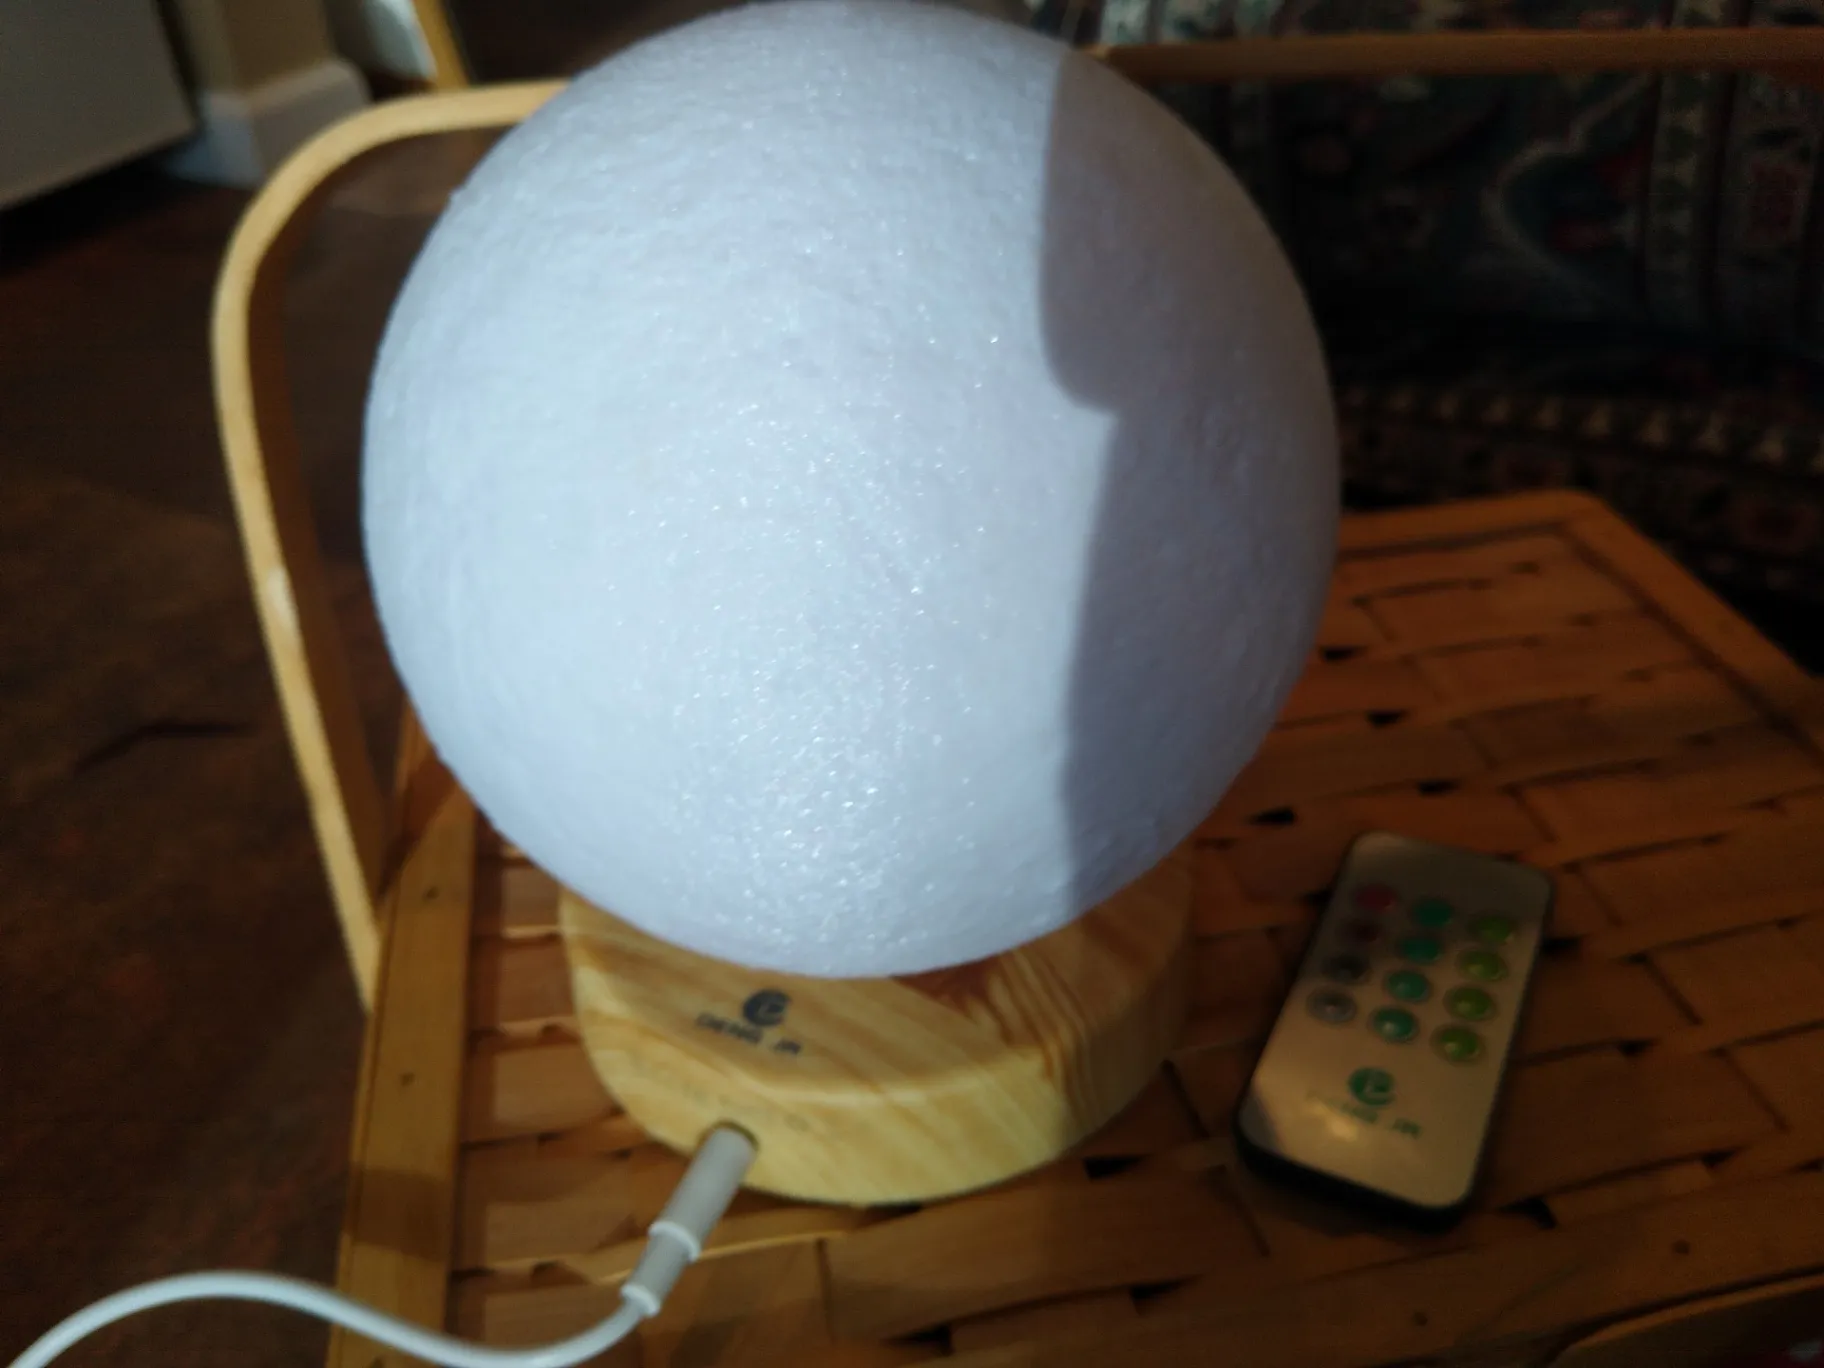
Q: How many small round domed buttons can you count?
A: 12